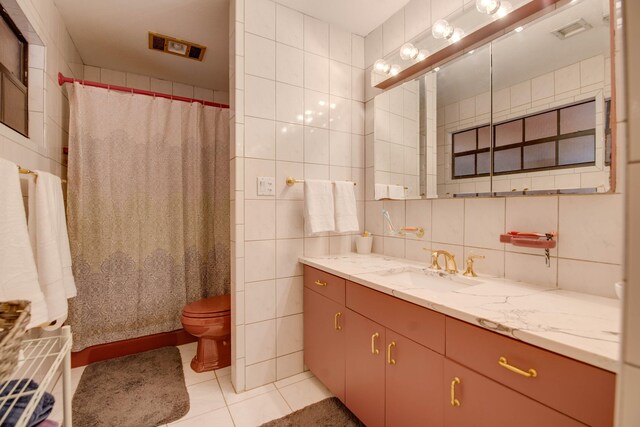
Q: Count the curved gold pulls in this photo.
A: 6